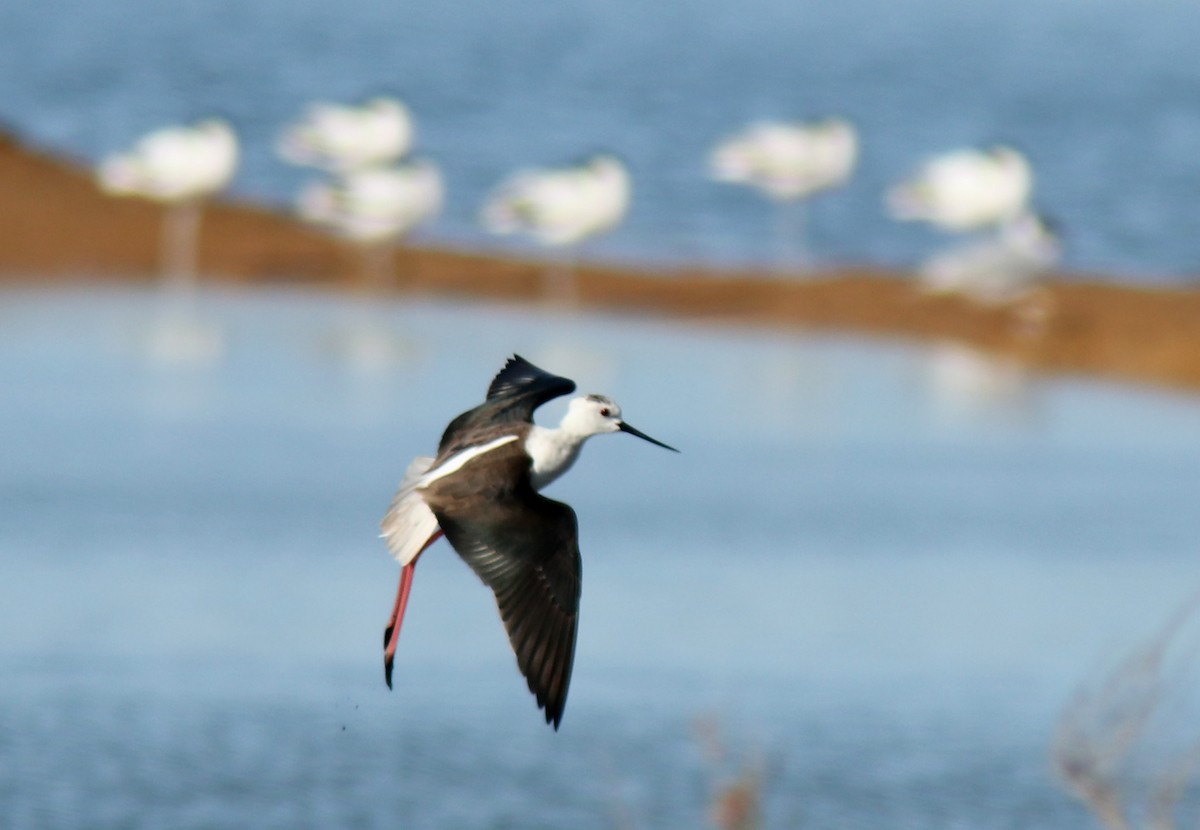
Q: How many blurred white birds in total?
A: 7